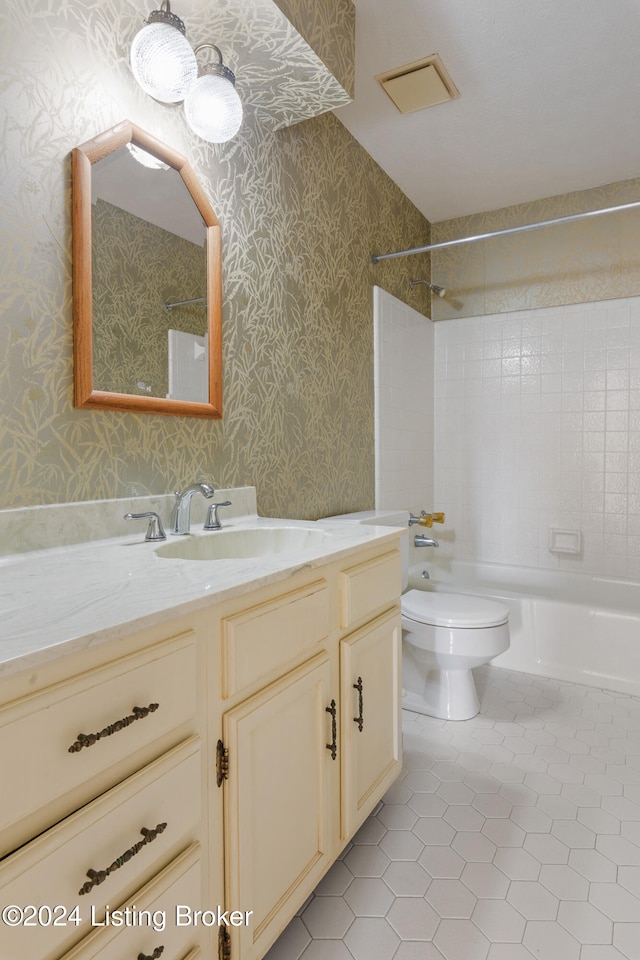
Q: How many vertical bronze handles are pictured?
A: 2